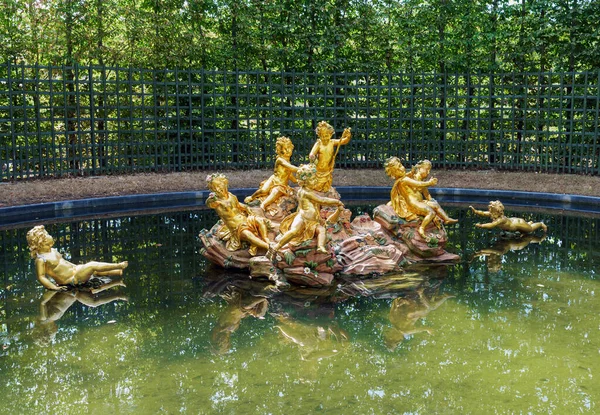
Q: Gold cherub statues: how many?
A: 8